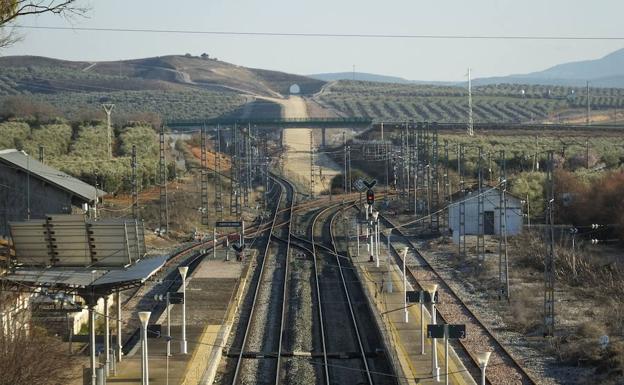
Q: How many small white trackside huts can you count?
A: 1